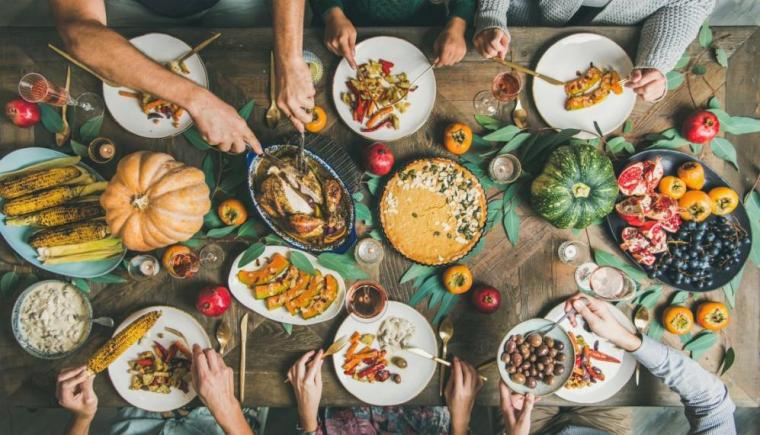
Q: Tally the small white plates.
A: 6